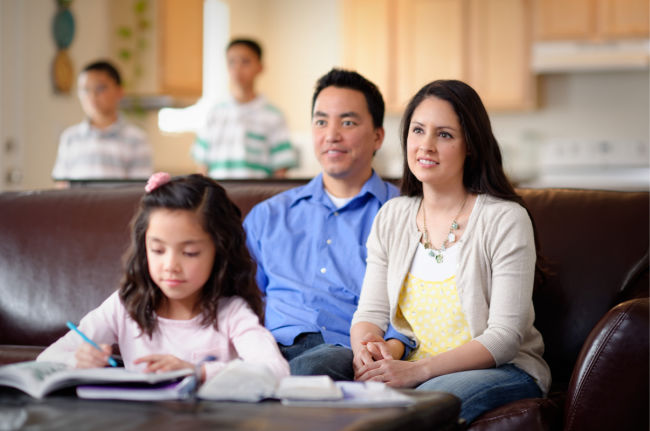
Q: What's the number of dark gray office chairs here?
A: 0